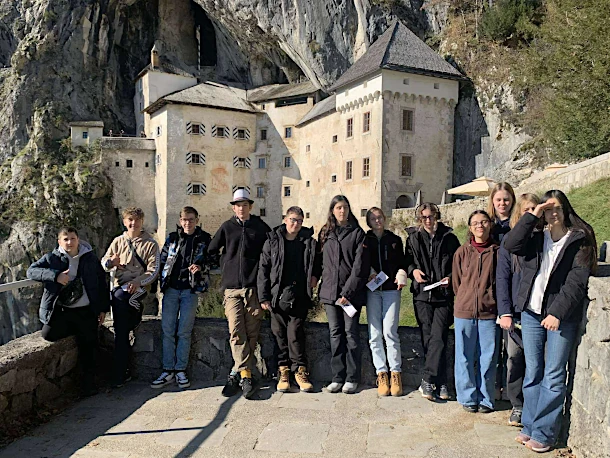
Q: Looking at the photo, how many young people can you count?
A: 12